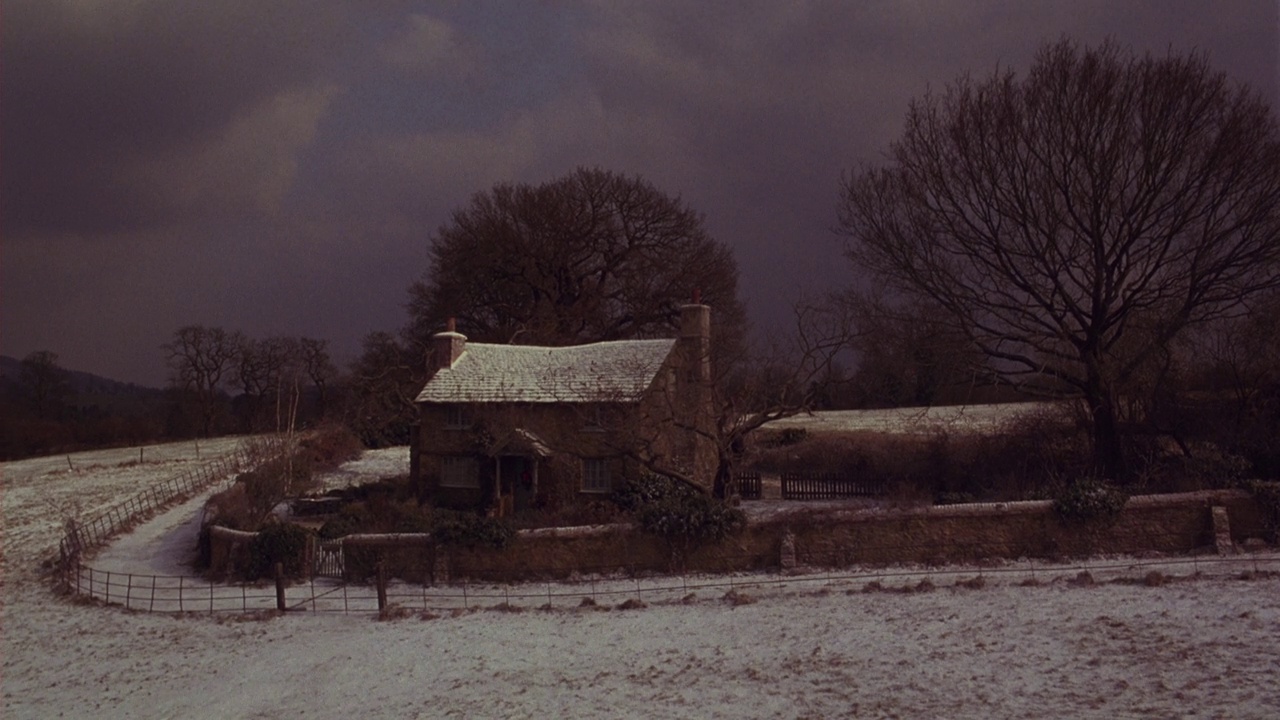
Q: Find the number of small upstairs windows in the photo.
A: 2